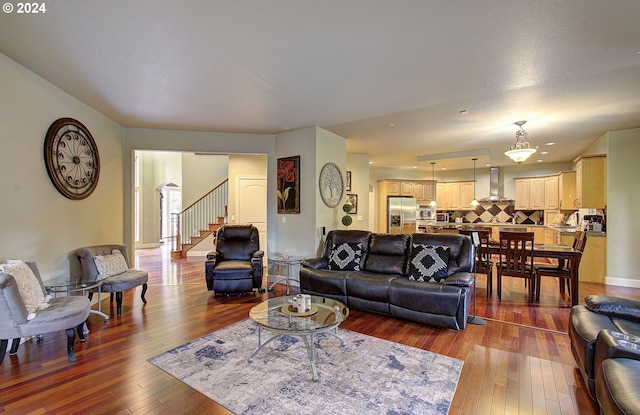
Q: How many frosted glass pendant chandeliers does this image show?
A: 1